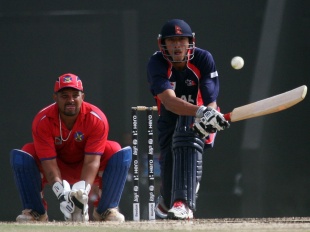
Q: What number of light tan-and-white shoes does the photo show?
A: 2